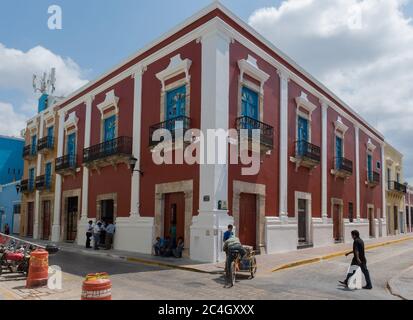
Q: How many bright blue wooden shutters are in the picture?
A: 11